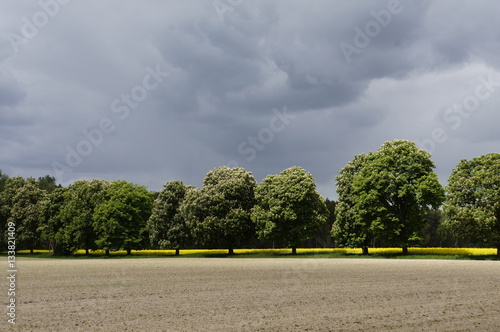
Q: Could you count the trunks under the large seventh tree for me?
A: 2